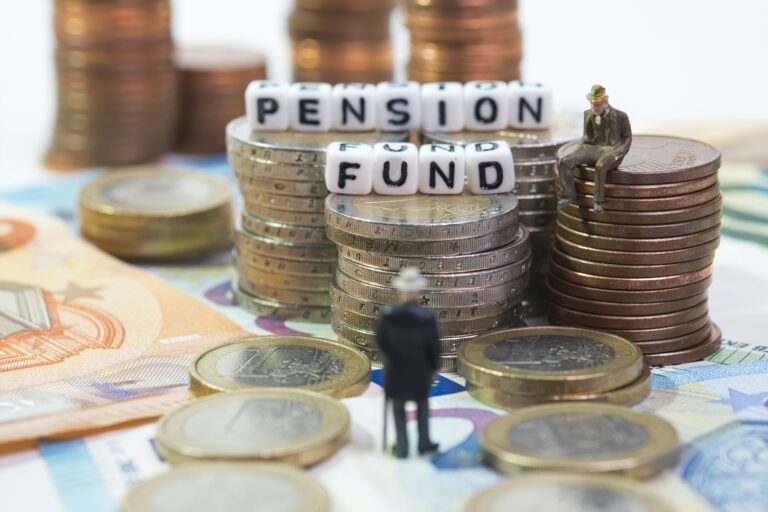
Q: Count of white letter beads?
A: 11